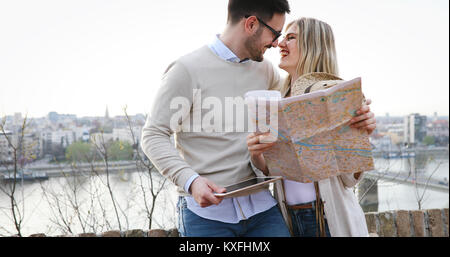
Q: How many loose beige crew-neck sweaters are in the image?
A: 1